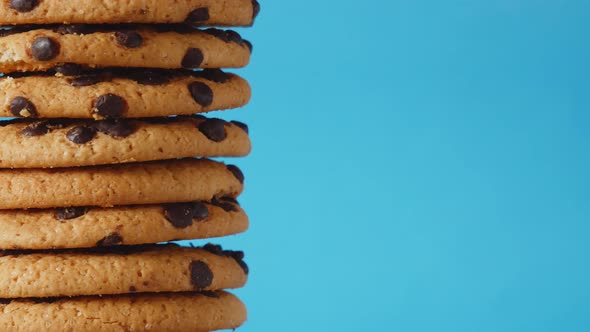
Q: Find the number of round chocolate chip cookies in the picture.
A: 8